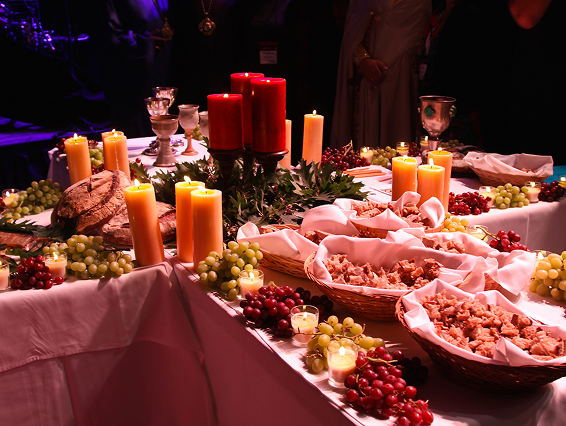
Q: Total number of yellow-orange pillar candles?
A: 11